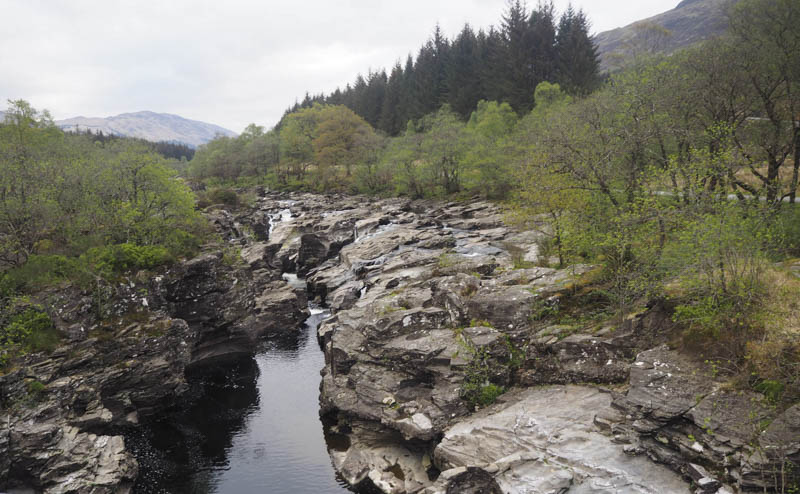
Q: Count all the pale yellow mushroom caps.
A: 0